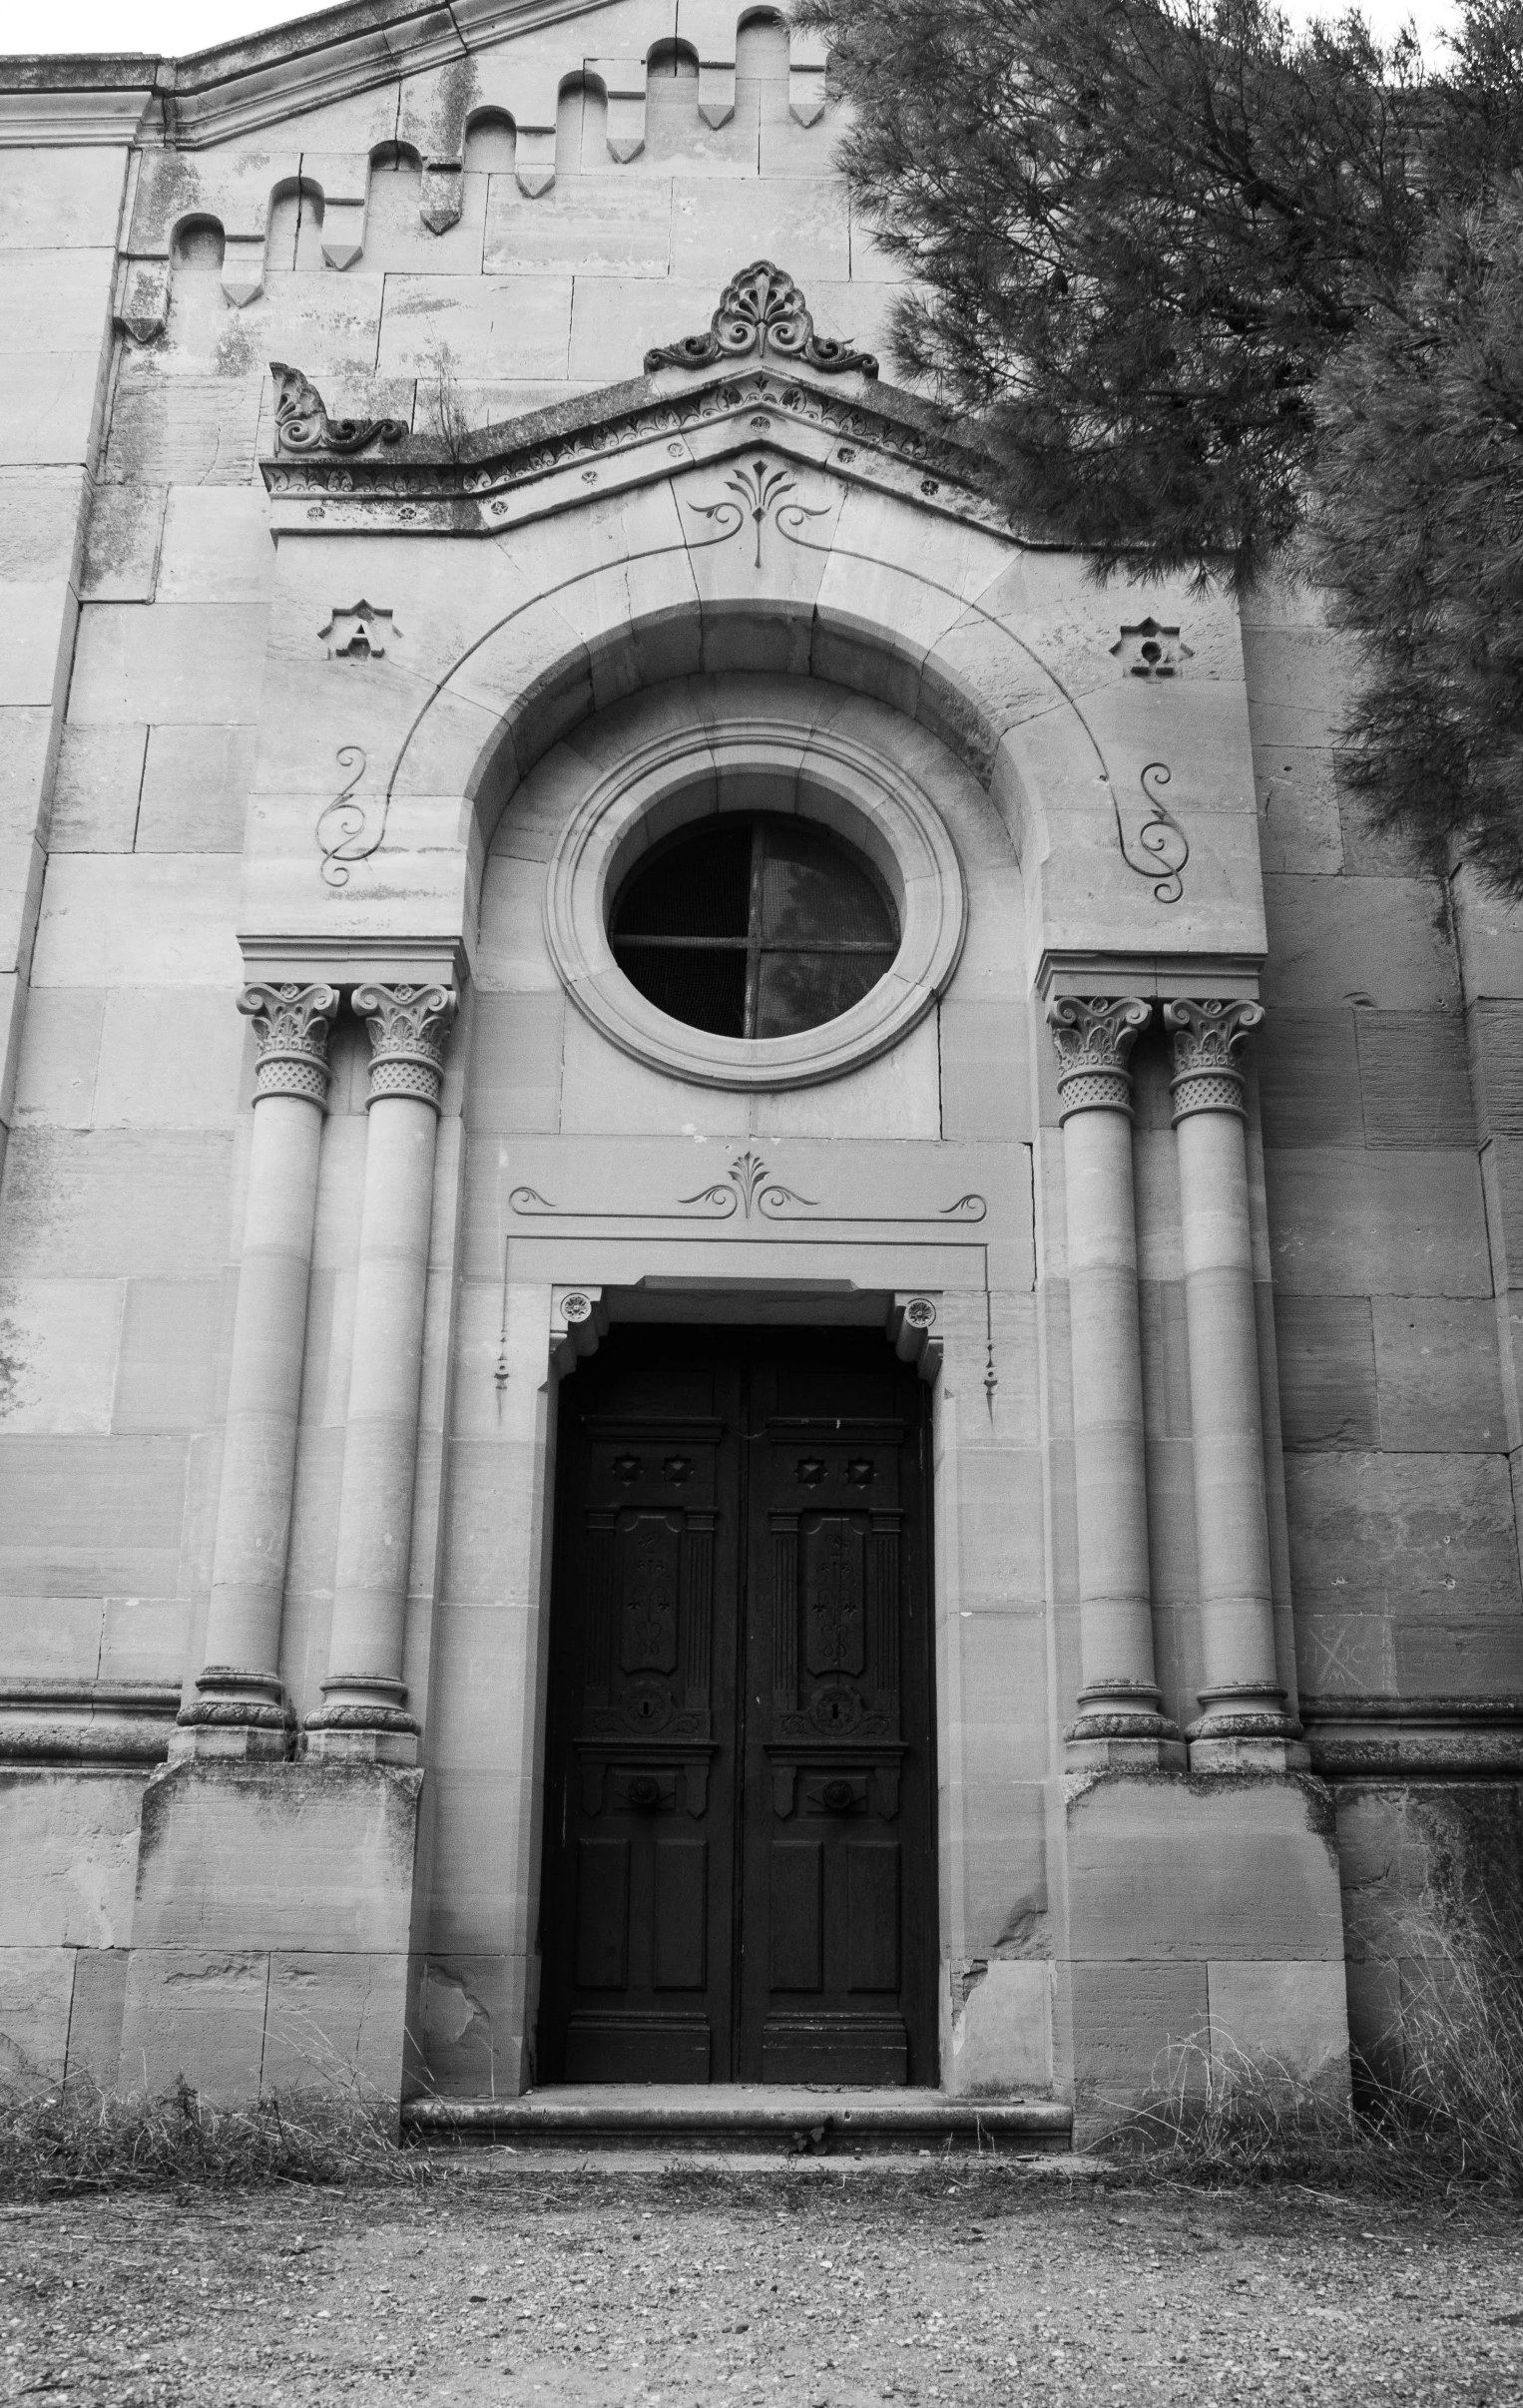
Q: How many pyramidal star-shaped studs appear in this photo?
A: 4